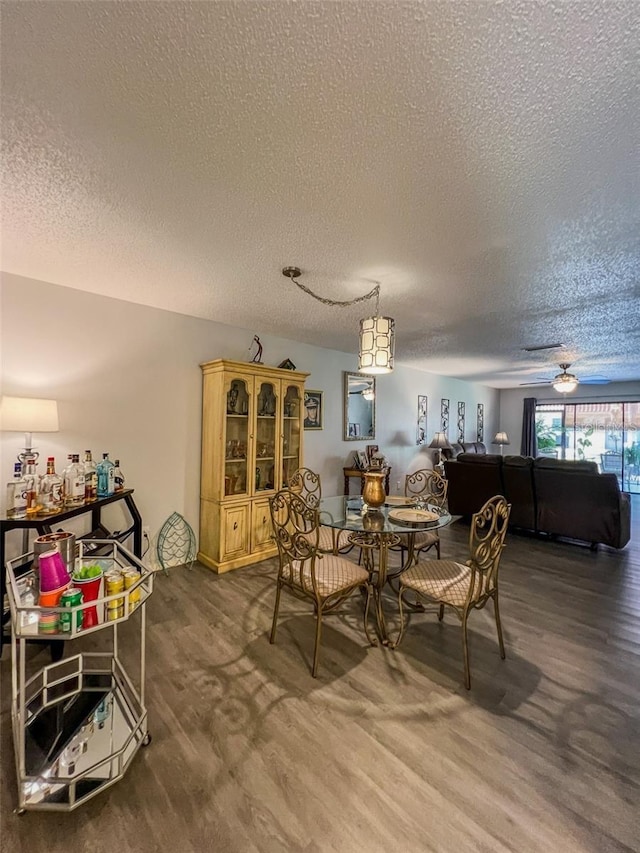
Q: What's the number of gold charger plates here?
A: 2